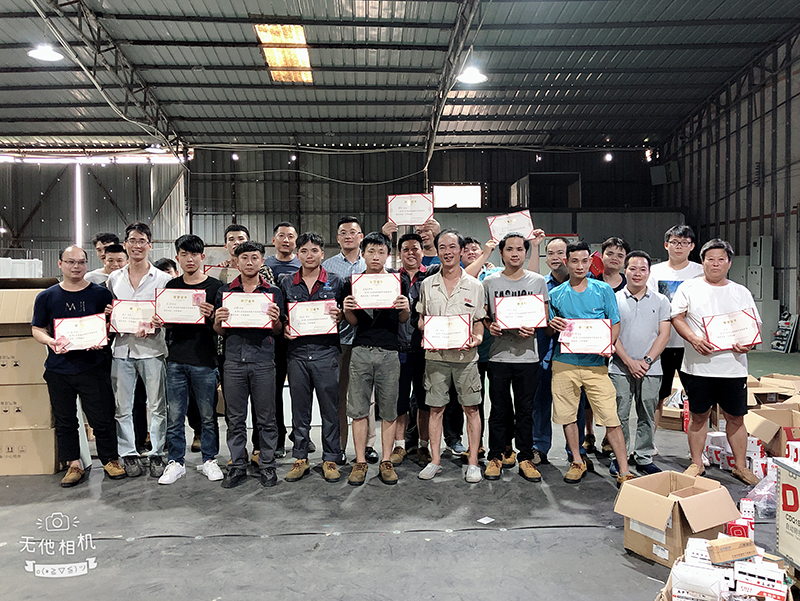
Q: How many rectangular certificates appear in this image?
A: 13